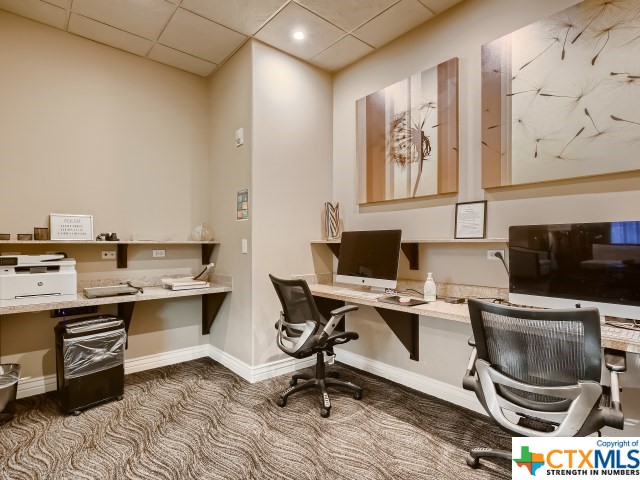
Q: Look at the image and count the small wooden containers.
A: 3